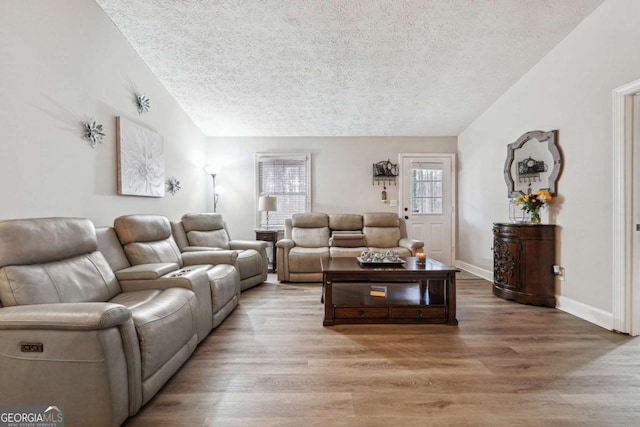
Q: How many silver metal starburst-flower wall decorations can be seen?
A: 3